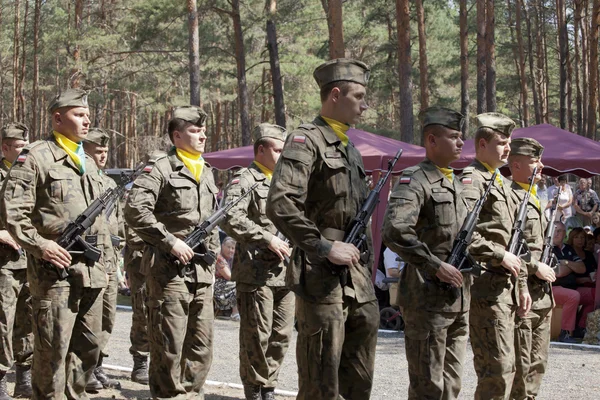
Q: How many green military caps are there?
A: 9